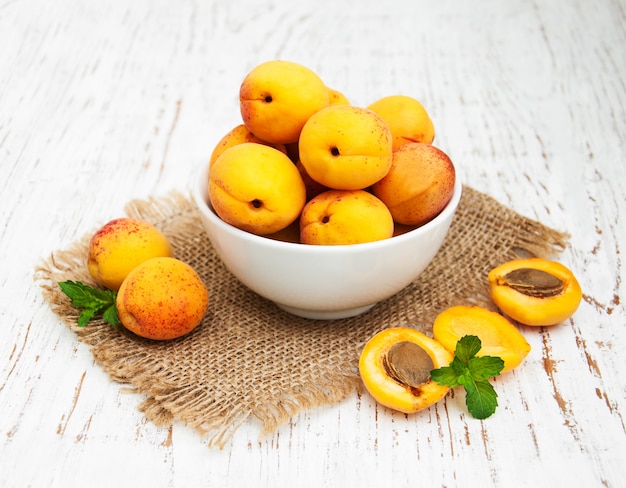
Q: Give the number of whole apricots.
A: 10